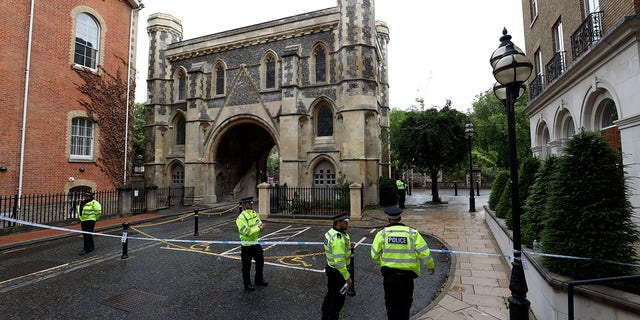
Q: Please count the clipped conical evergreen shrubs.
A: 5